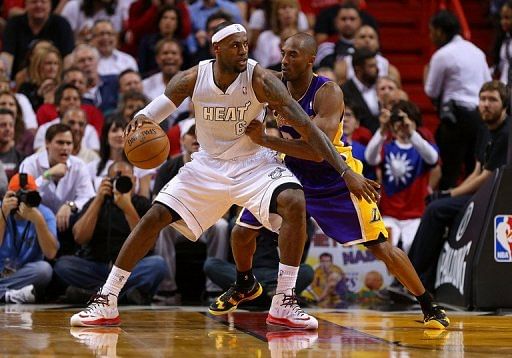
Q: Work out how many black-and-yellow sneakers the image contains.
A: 2